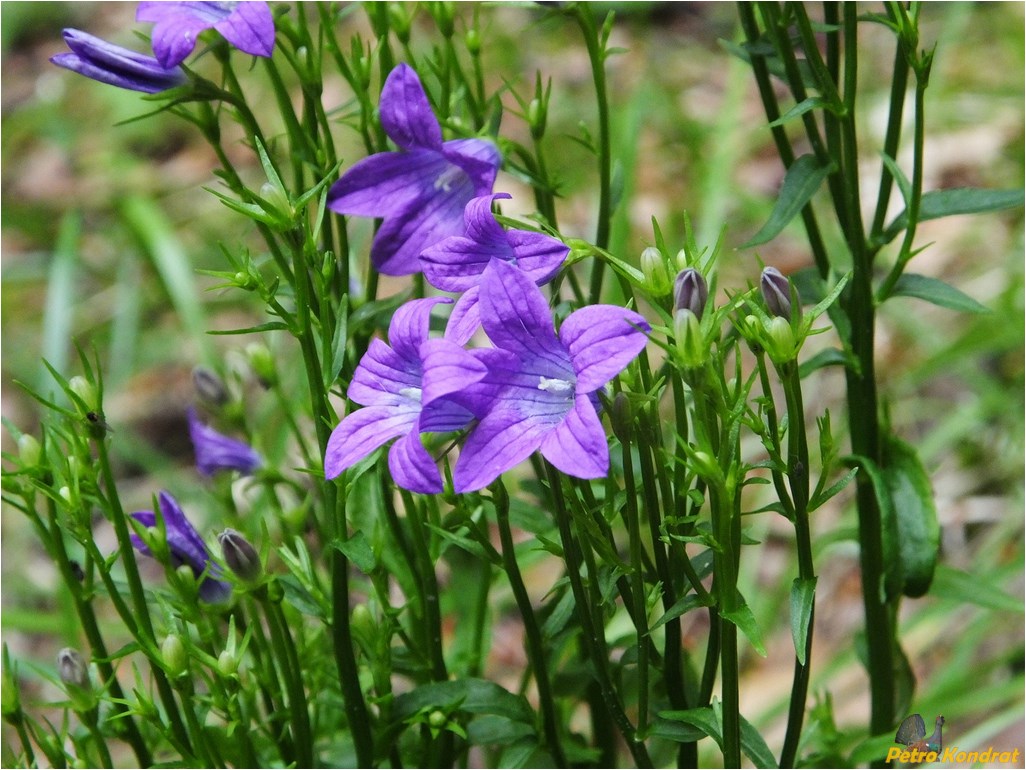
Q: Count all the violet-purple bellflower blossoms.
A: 8